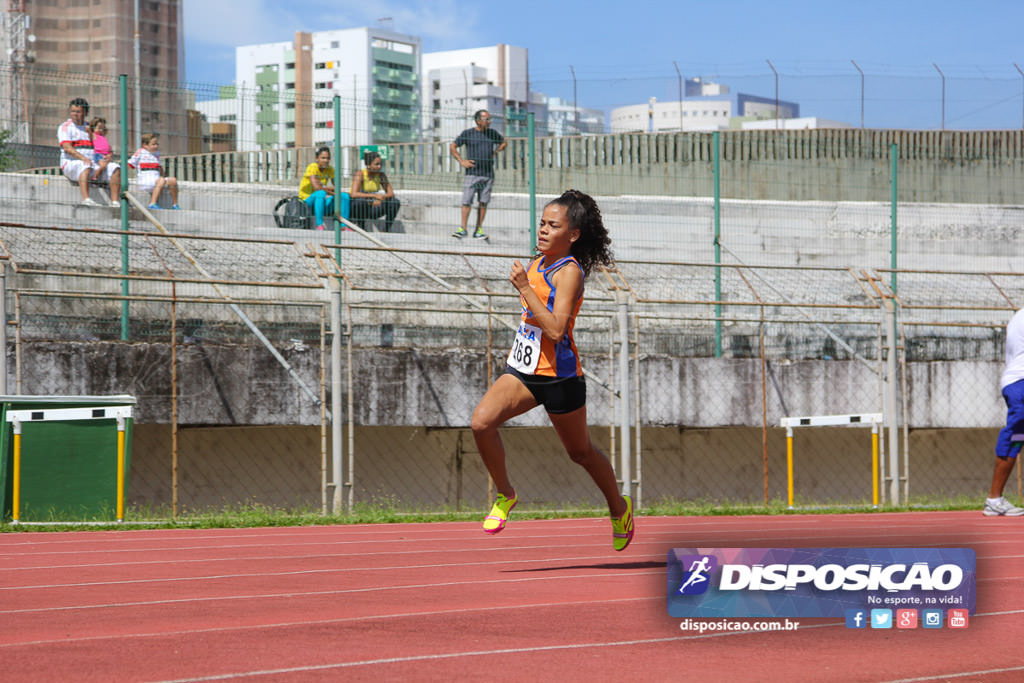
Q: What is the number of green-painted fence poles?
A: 5